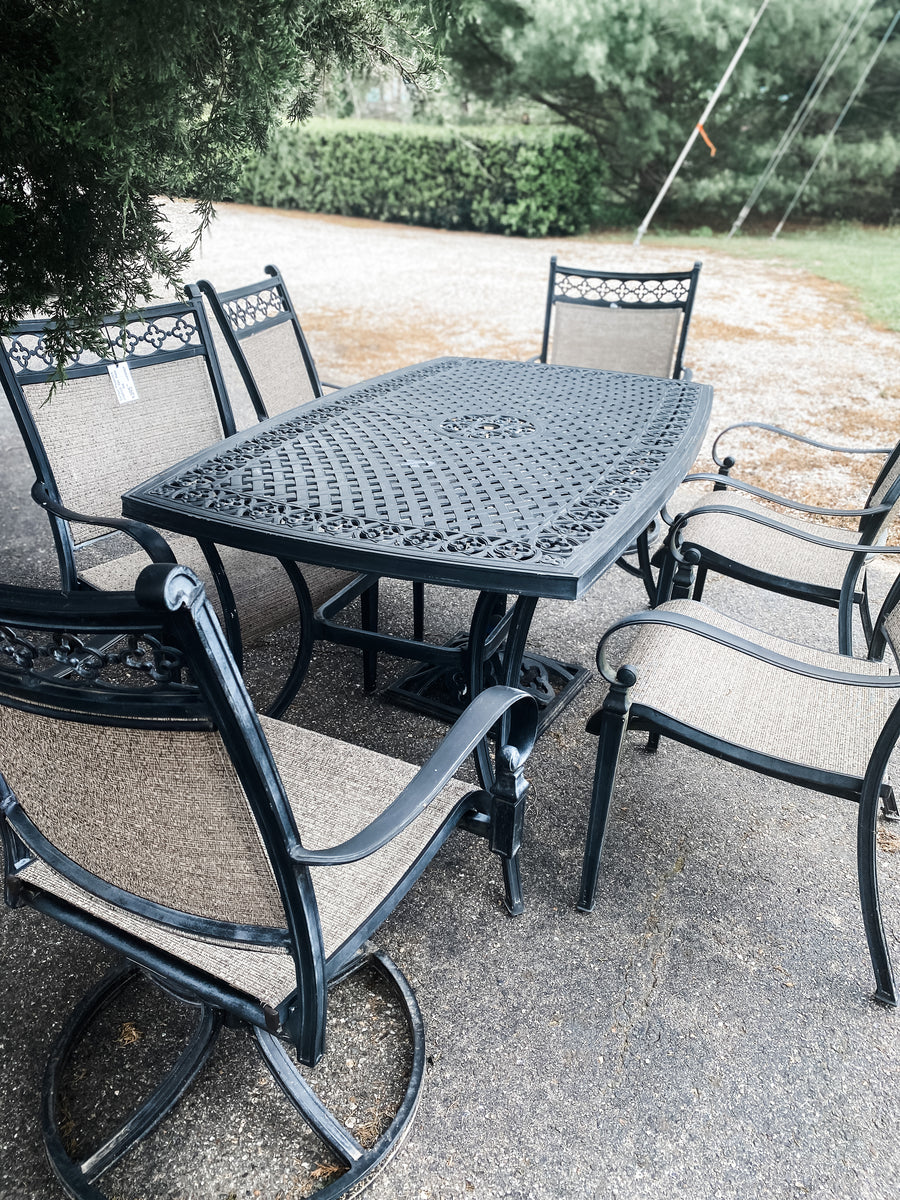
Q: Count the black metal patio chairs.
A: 6